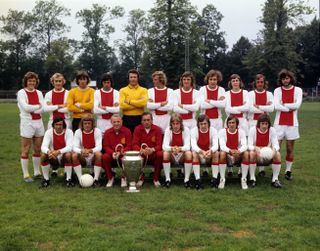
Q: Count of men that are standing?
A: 11